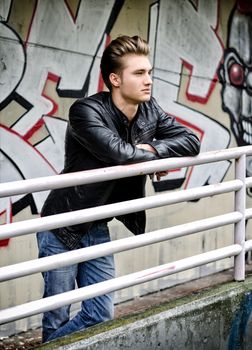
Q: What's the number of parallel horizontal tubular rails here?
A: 4